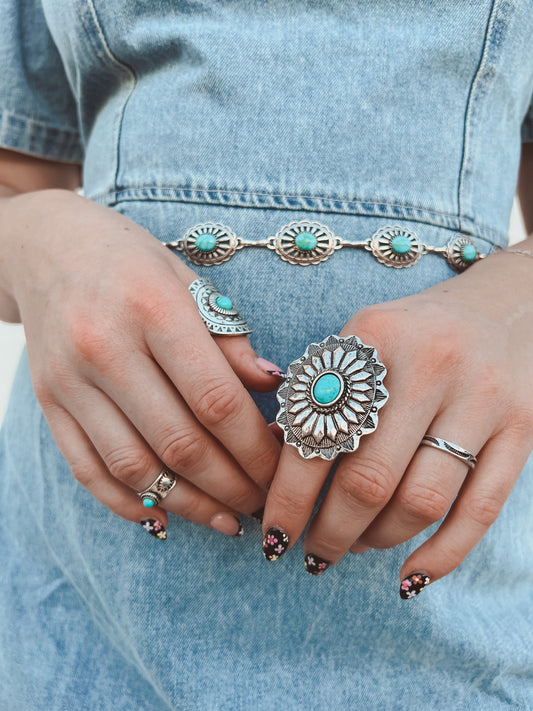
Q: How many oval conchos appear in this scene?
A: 4